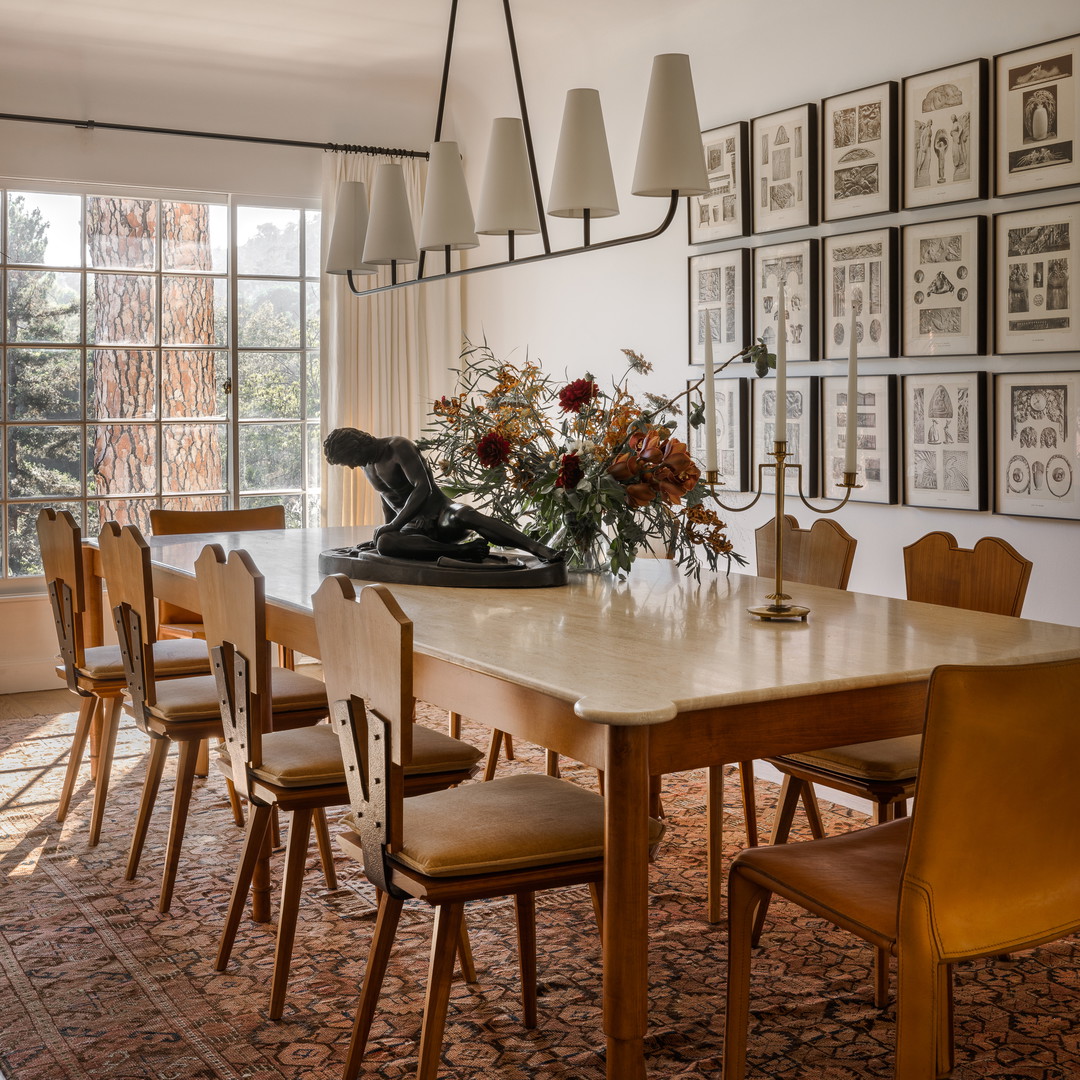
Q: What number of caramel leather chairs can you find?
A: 2